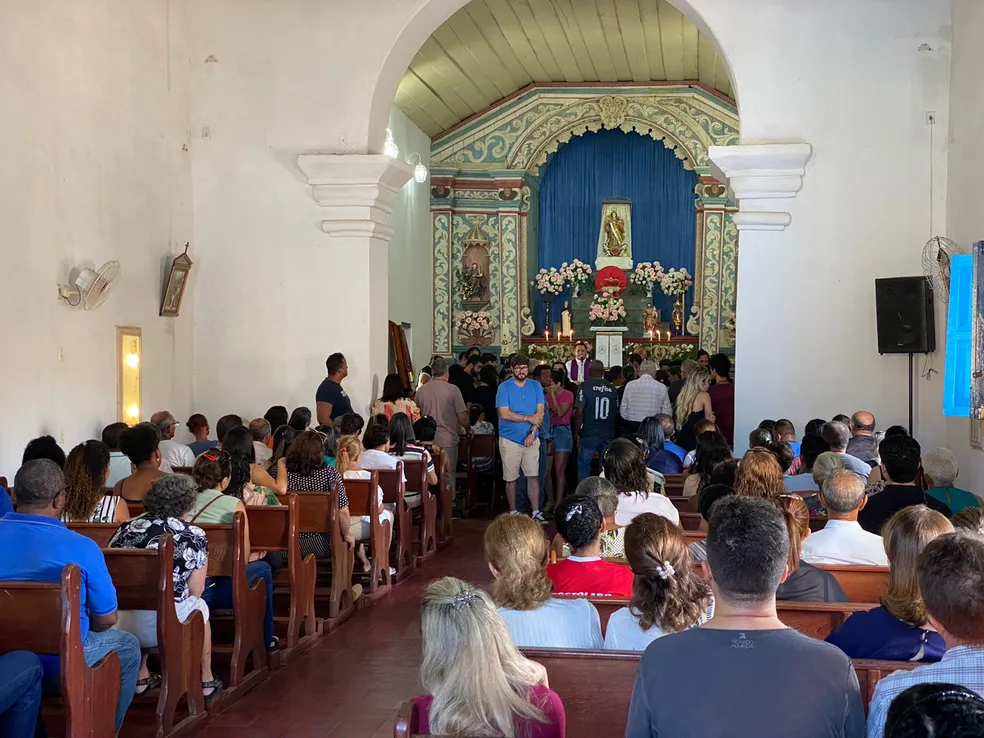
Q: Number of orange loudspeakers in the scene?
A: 0